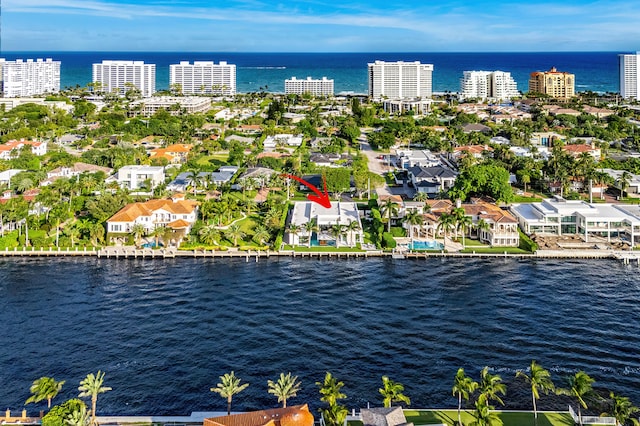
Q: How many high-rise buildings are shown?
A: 8